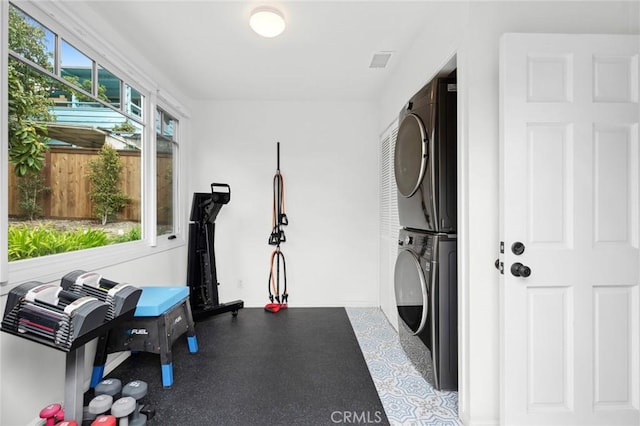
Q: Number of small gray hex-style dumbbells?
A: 4